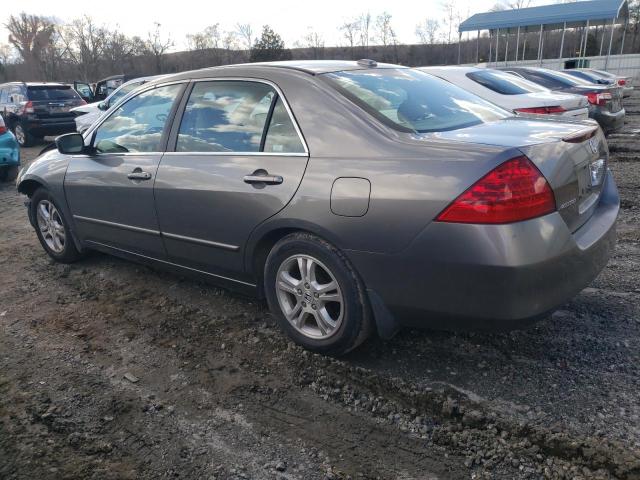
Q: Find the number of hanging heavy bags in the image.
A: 0